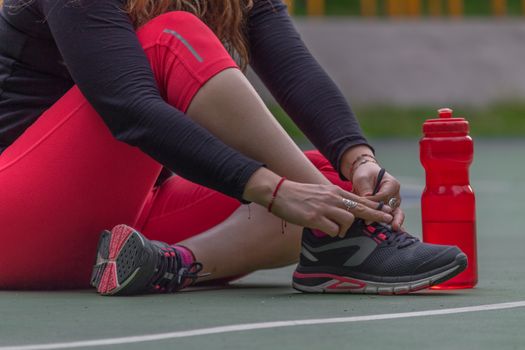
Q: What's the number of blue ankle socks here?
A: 0